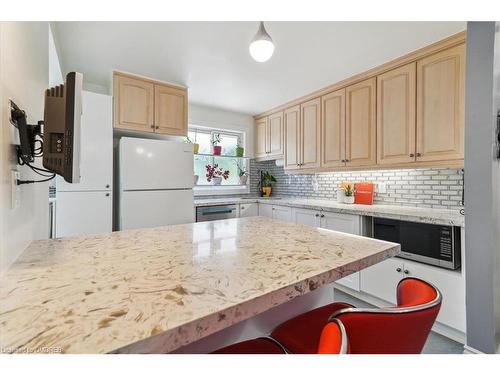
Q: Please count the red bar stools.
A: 2